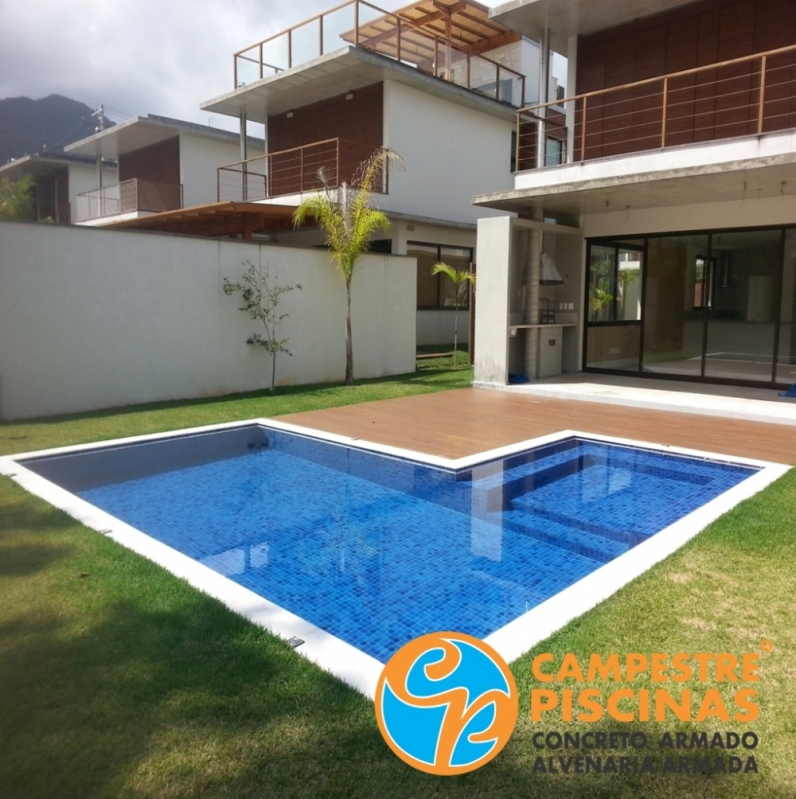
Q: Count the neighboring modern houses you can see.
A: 3